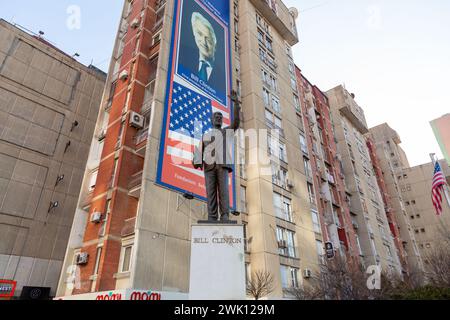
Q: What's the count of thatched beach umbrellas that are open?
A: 0